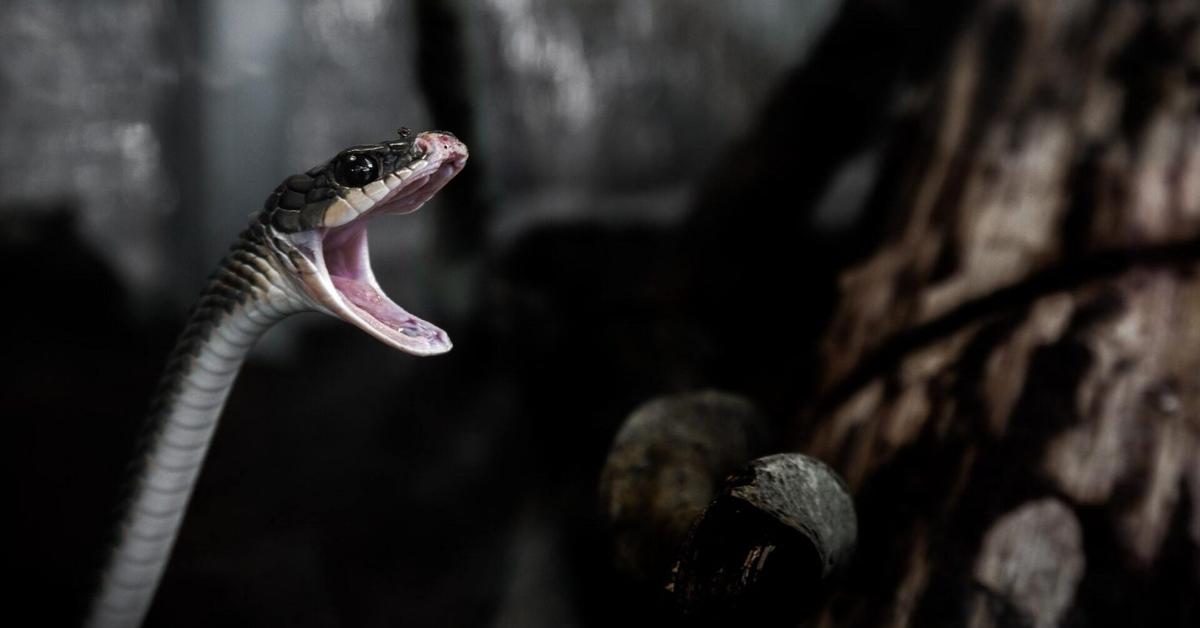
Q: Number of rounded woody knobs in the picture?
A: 2